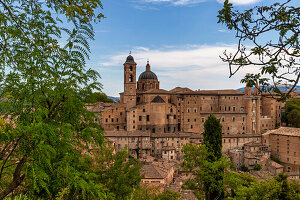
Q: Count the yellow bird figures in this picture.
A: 0